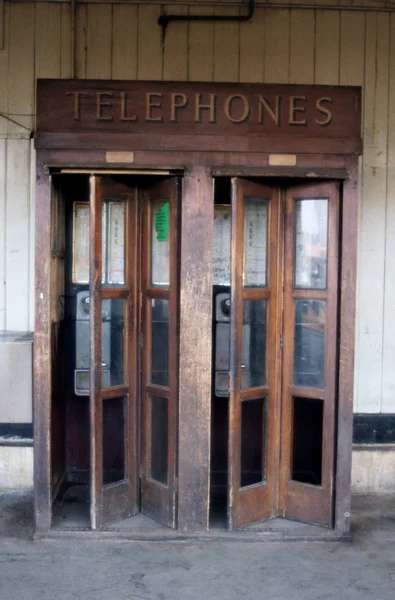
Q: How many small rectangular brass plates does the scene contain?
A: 2